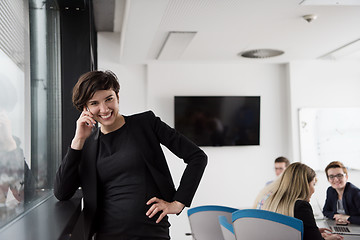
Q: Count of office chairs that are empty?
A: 1